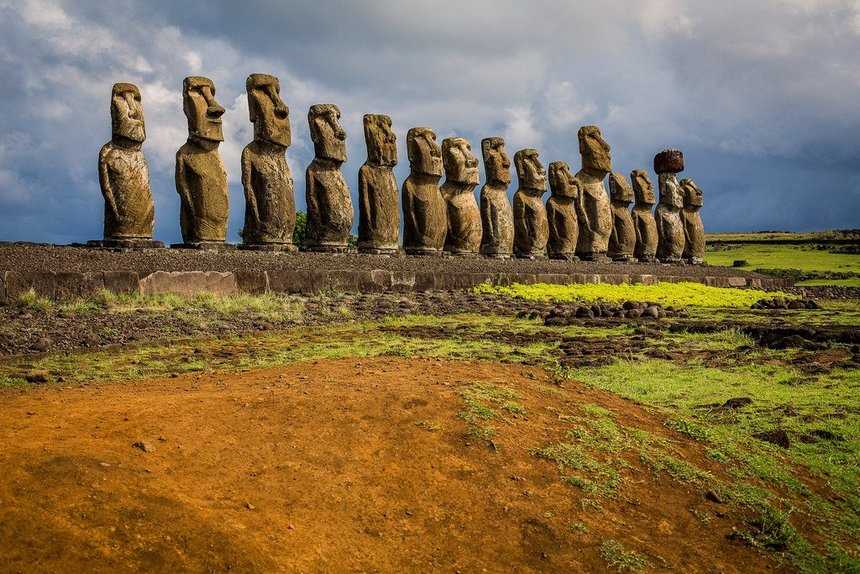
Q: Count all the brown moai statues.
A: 15